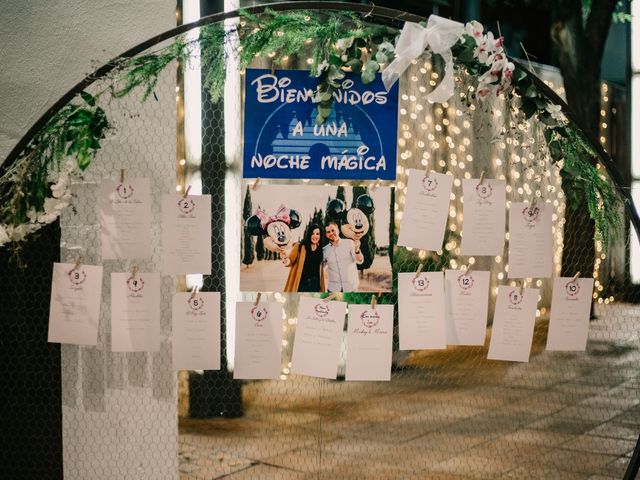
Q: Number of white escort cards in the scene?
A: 15